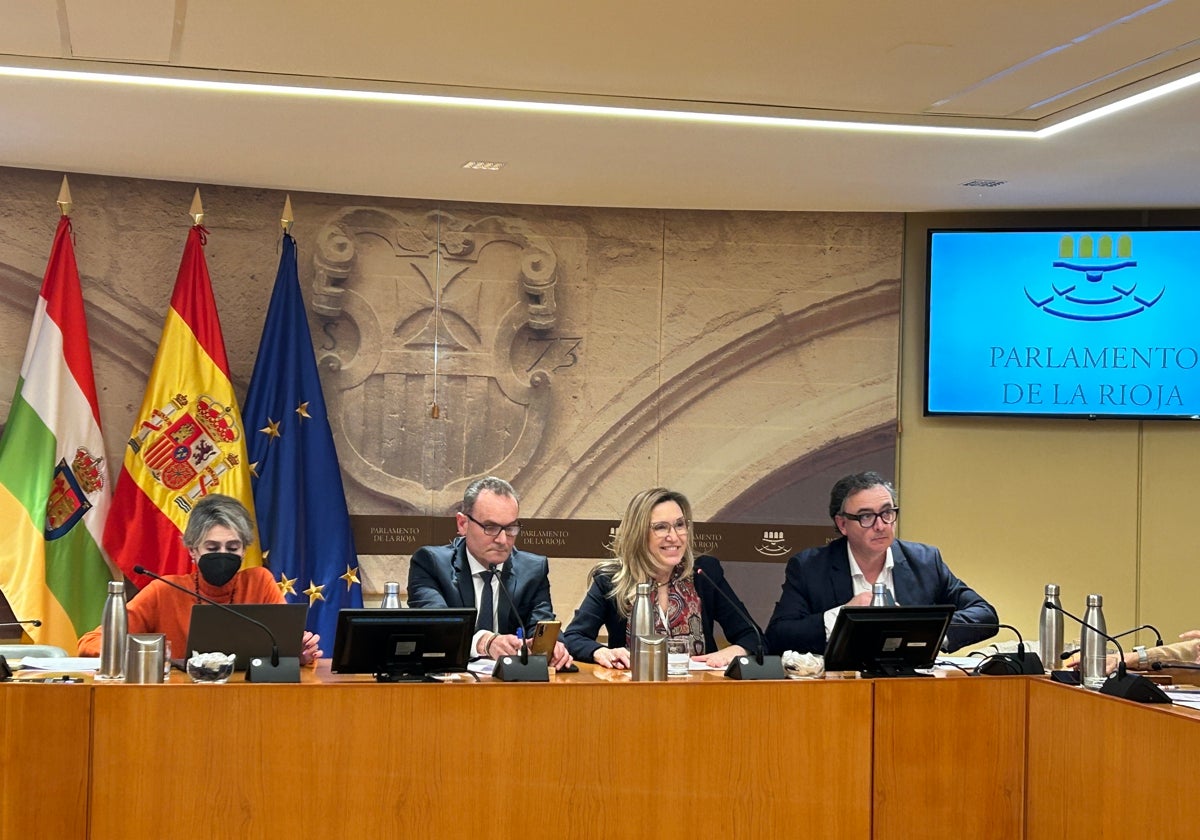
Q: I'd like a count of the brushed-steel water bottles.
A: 6